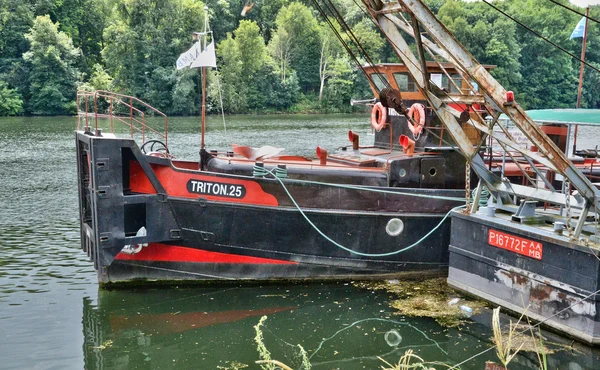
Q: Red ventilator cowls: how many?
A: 4